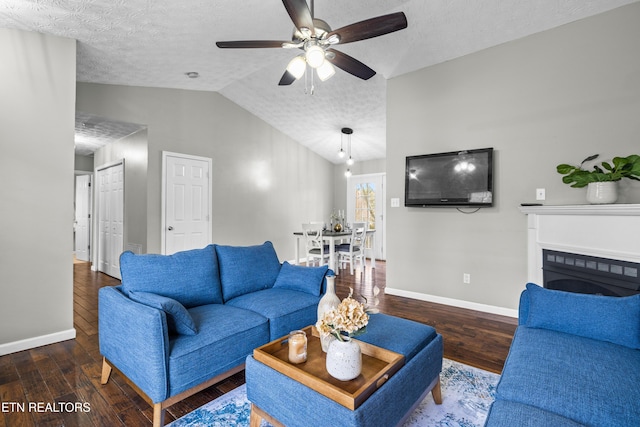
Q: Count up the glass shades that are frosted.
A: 3